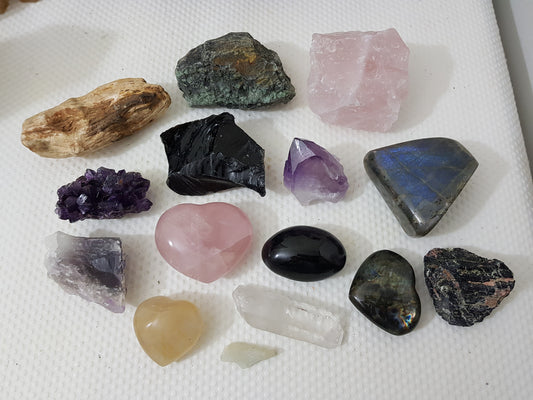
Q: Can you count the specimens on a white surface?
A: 15